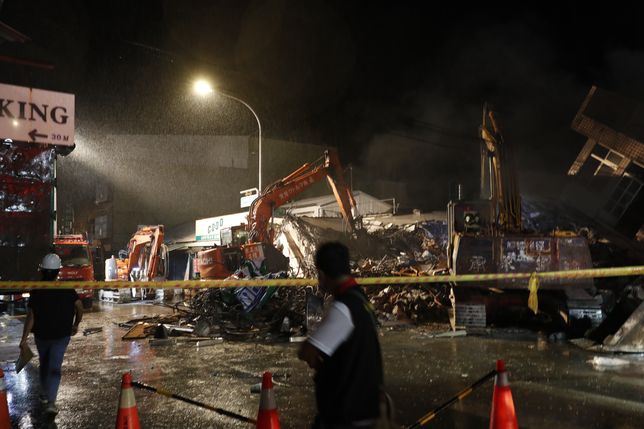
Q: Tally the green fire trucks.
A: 0